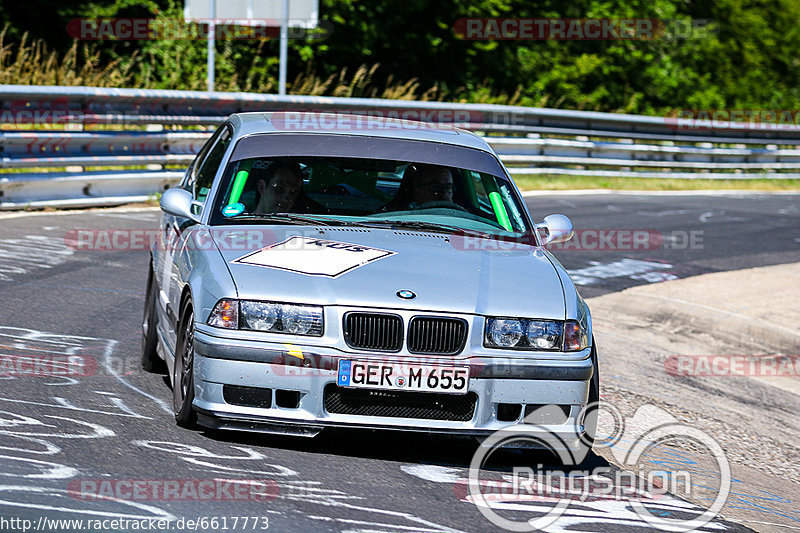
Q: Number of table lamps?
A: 0